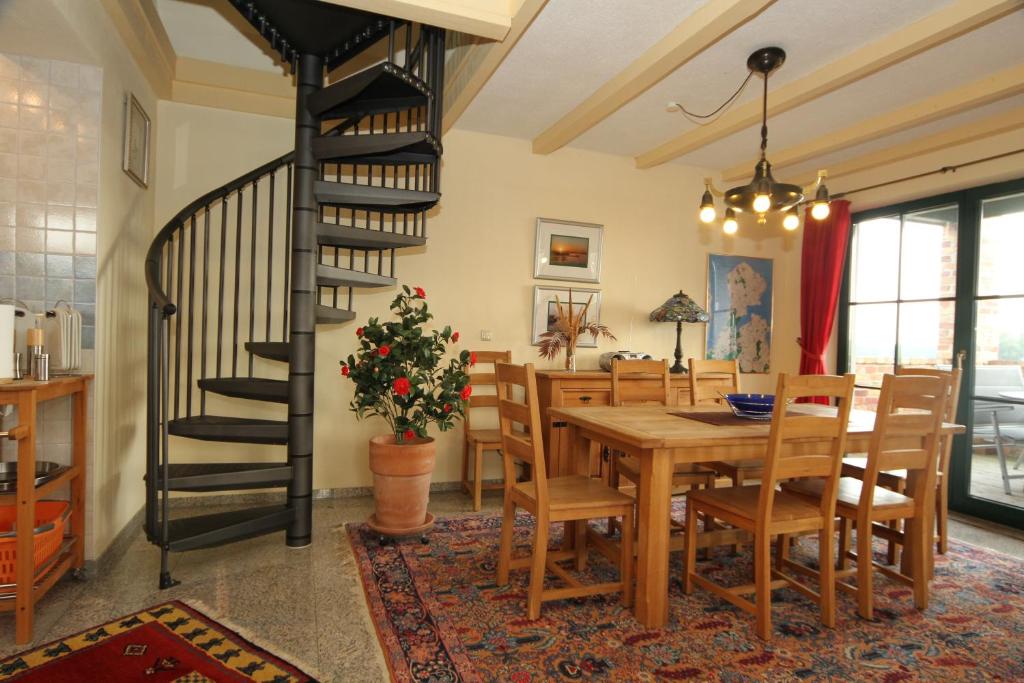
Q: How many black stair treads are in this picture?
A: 11